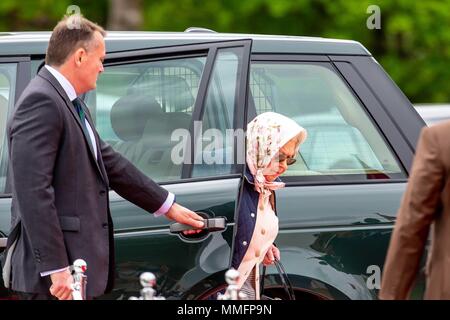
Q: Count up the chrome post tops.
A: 3